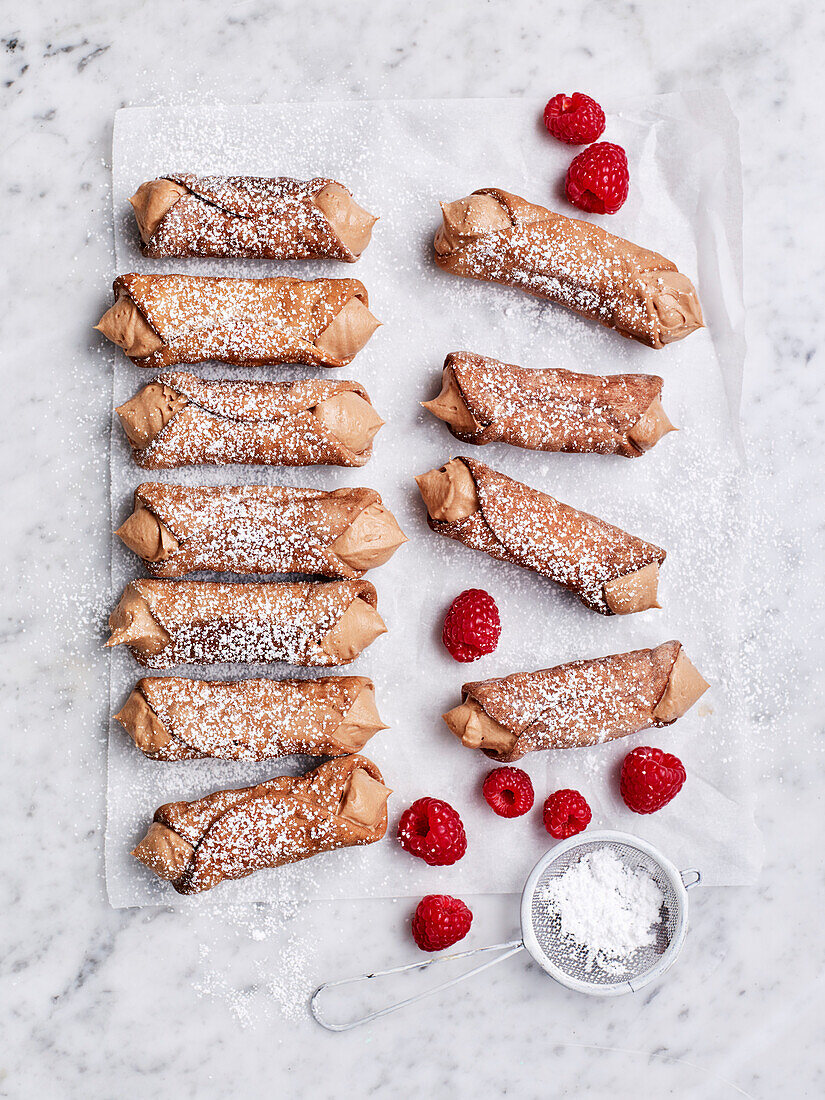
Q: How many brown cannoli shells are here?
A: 11